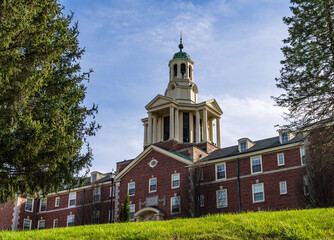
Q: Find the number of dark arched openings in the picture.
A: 3